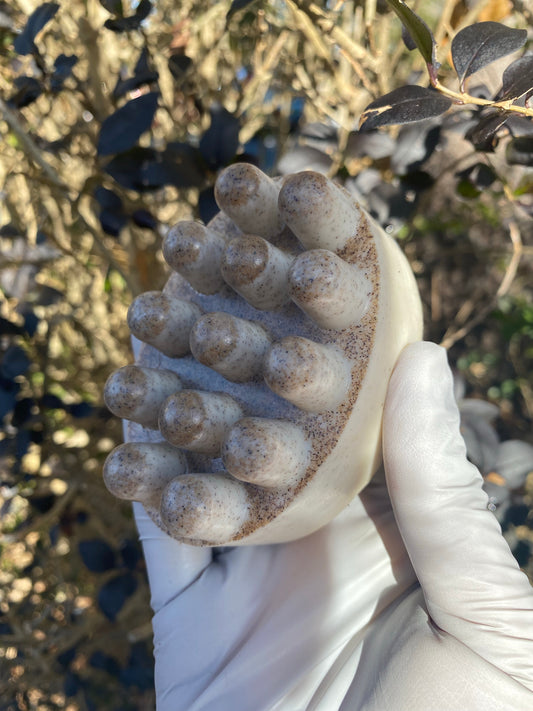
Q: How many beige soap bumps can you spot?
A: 13